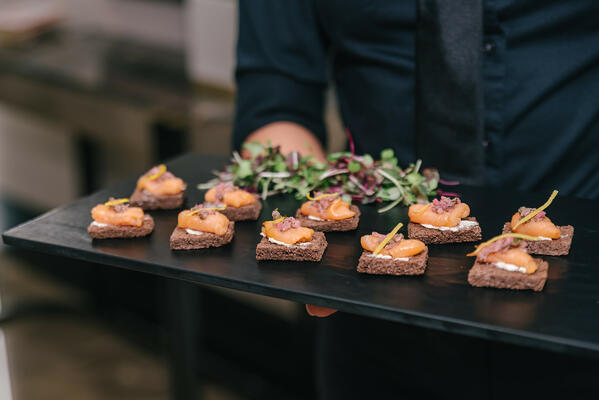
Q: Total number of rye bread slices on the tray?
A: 10